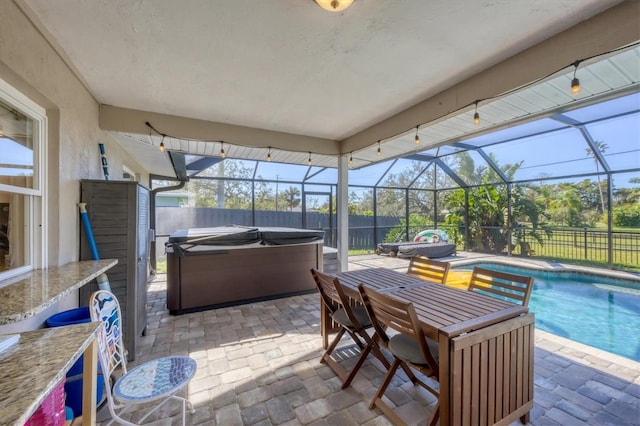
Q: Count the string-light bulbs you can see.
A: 9